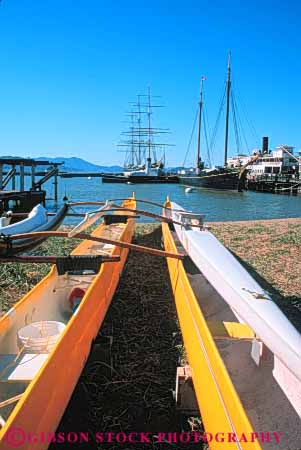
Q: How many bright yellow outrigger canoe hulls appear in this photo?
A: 2